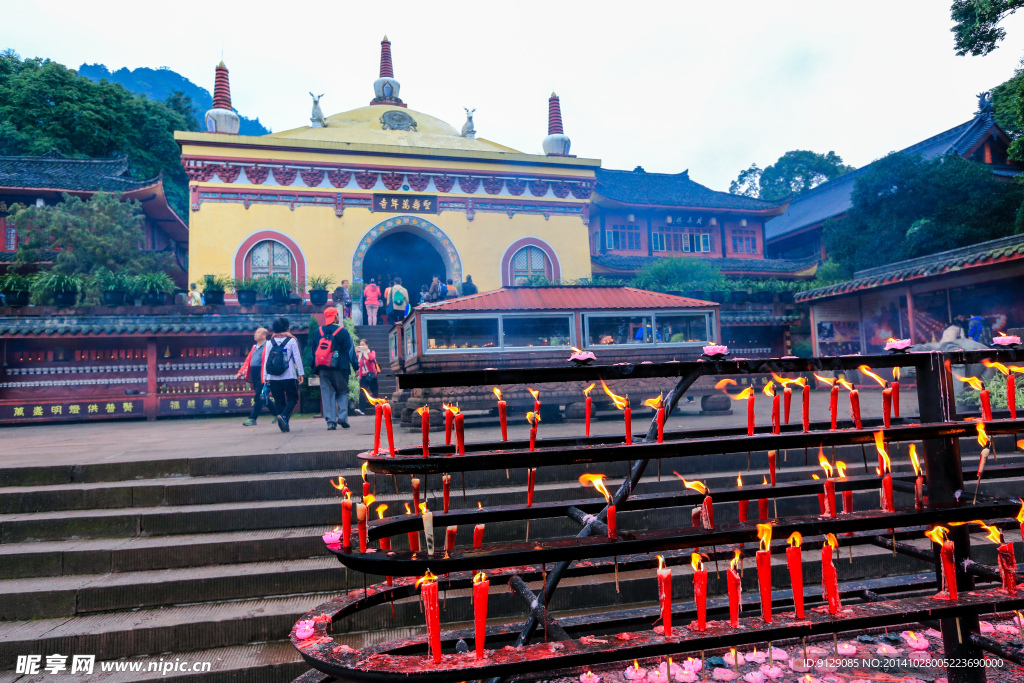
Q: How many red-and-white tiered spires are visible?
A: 3